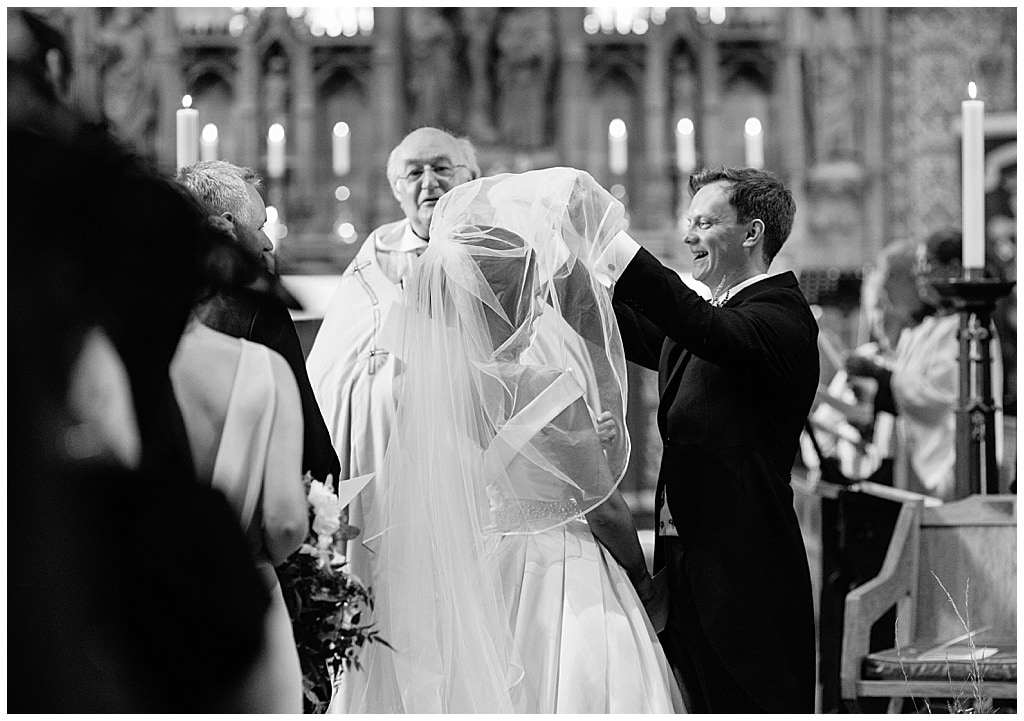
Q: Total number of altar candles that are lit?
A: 8